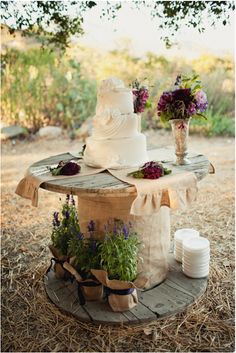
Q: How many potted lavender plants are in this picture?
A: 3